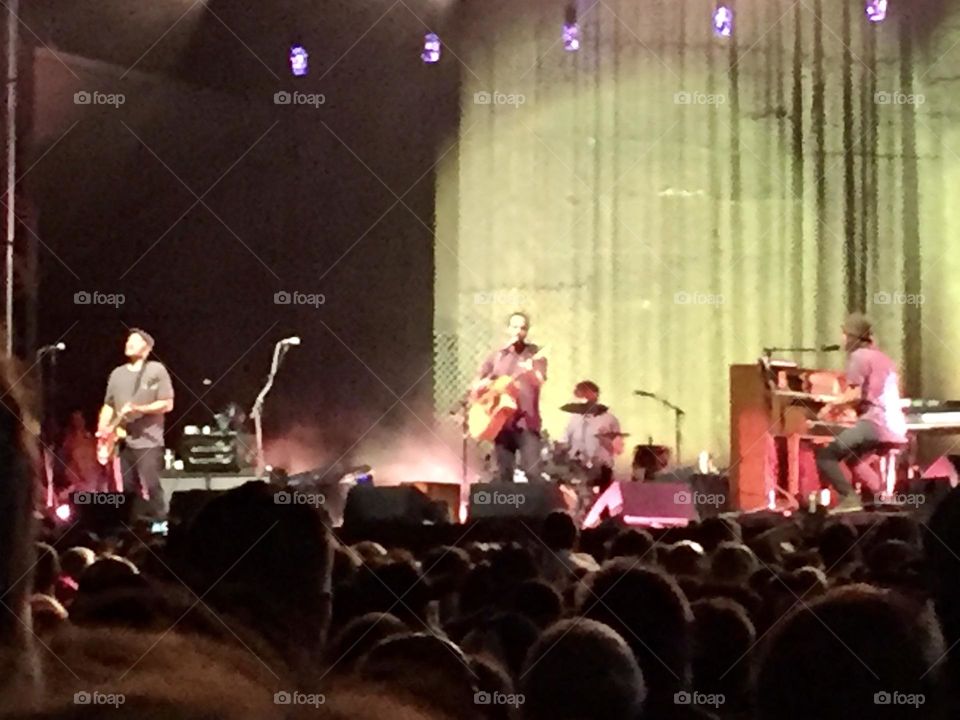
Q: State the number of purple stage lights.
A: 5